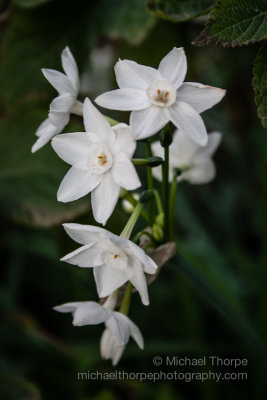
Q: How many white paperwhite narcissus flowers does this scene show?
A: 6